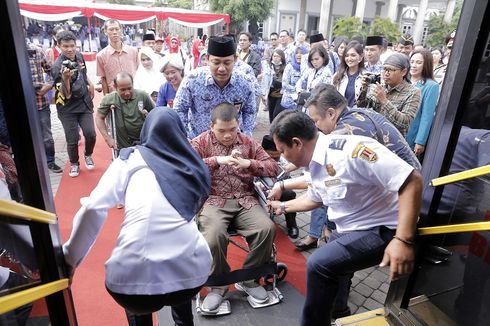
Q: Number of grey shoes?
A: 2